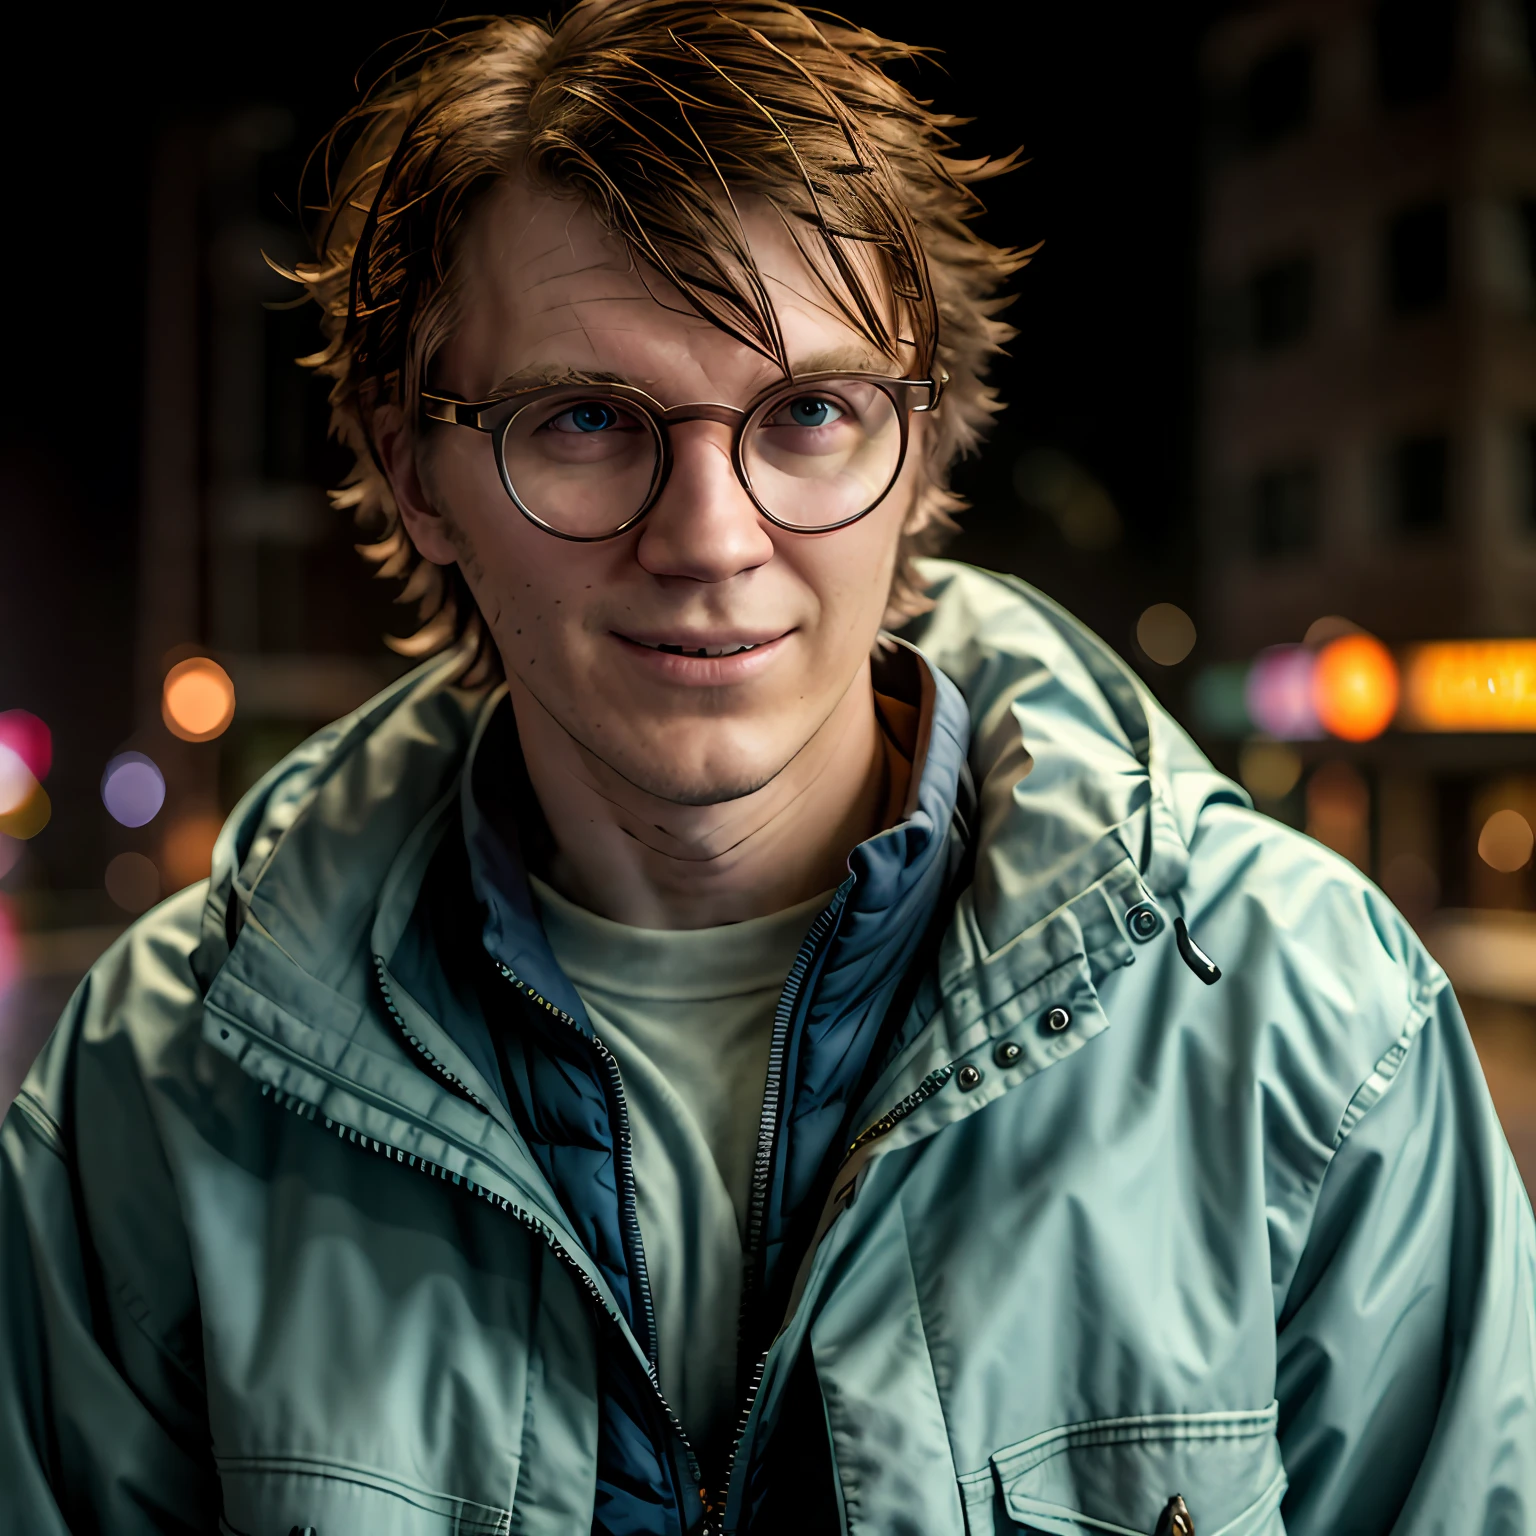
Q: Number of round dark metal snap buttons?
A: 4